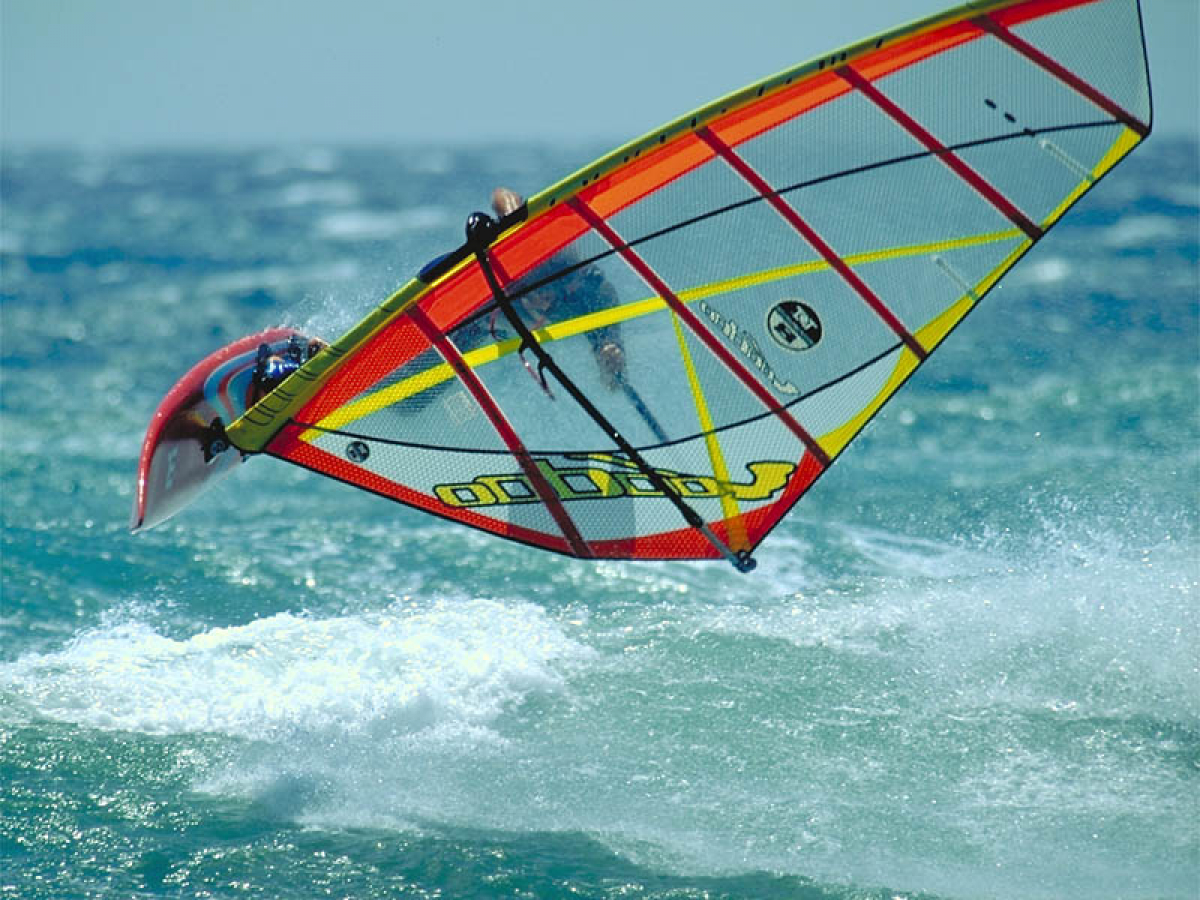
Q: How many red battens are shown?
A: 5